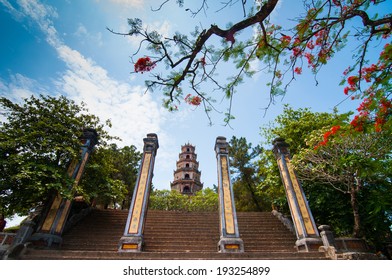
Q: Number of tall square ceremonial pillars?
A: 4